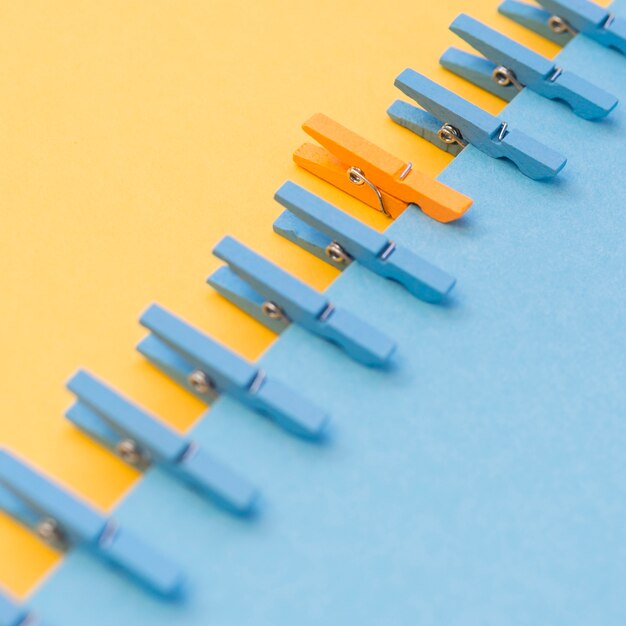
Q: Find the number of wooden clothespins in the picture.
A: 10